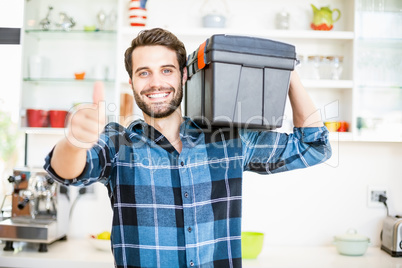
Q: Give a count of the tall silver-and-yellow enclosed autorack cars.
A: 0